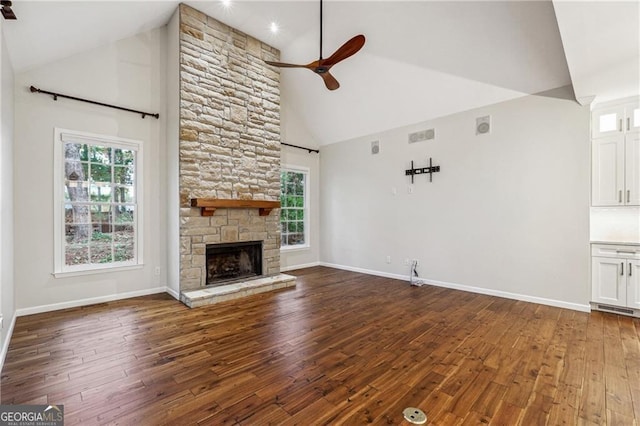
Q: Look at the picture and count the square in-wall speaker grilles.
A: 2